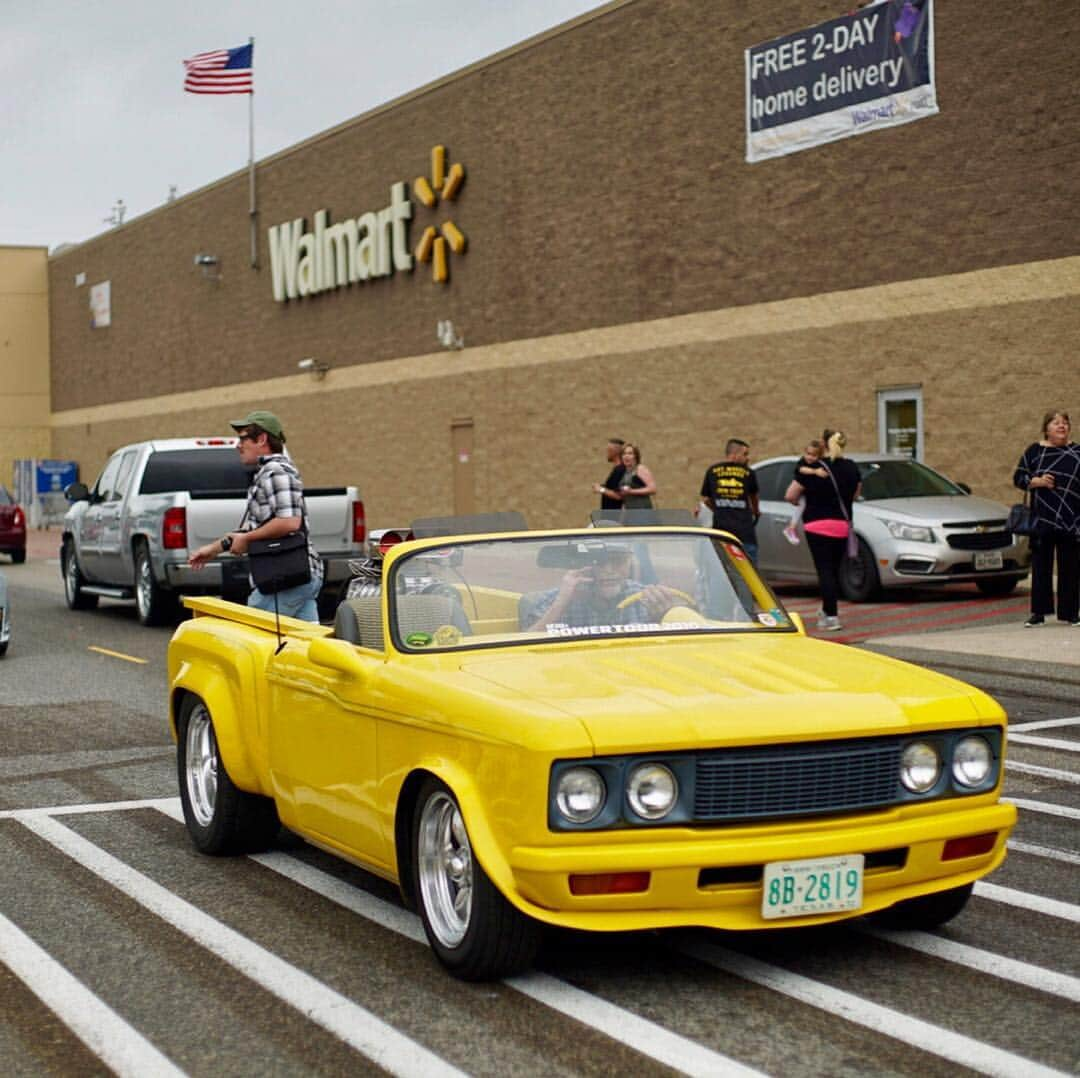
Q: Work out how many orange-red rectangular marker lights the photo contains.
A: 2